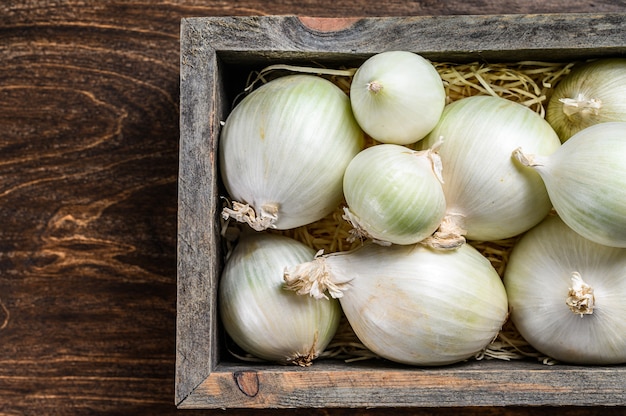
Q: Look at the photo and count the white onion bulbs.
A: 9